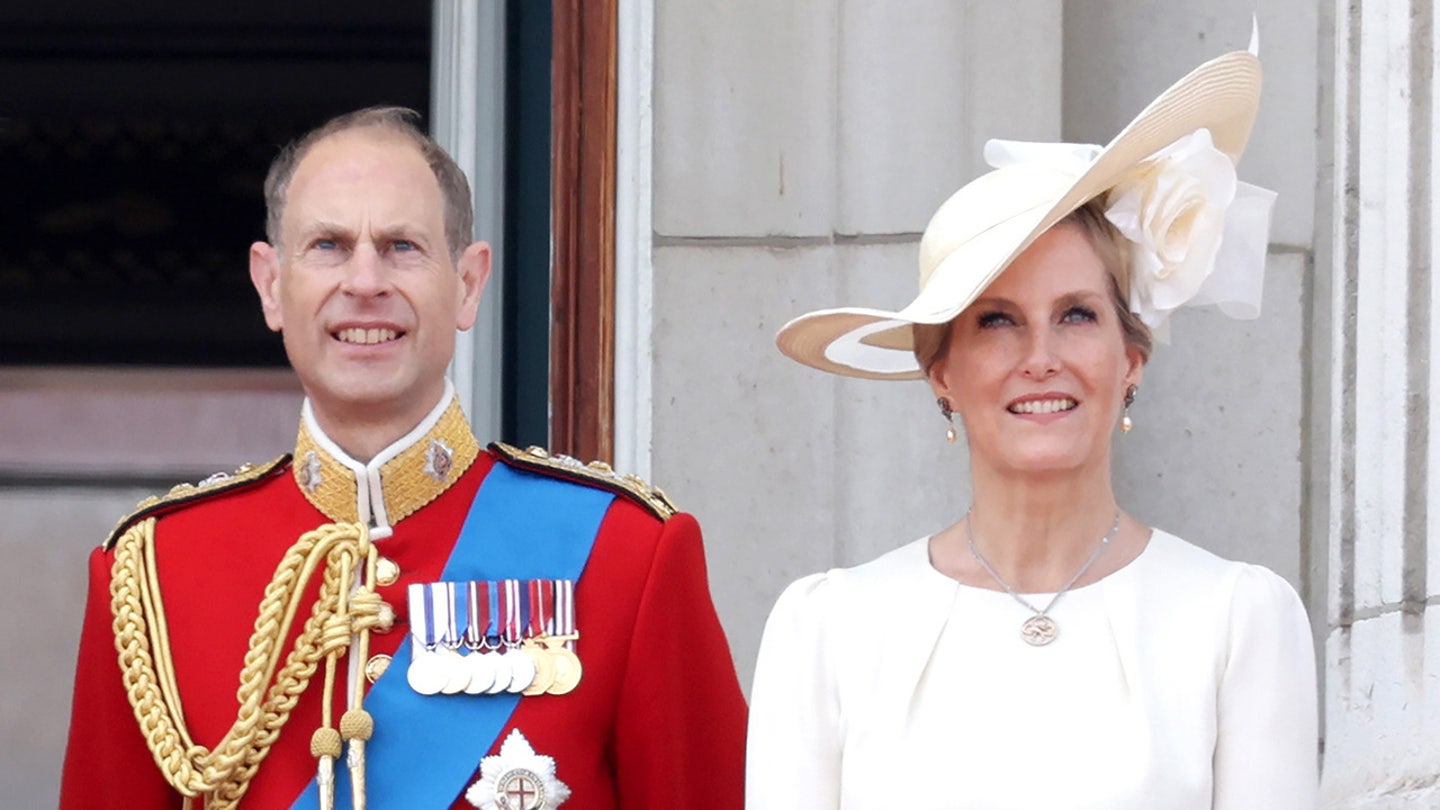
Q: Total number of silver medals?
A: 5